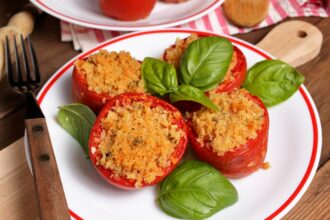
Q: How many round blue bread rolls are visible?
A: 0